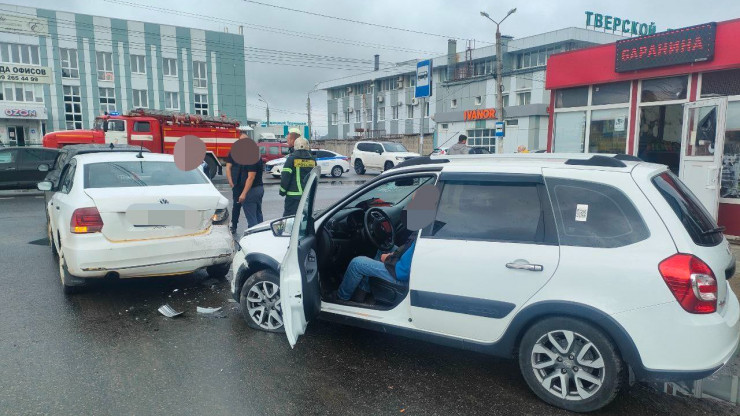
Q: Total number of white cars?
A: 4